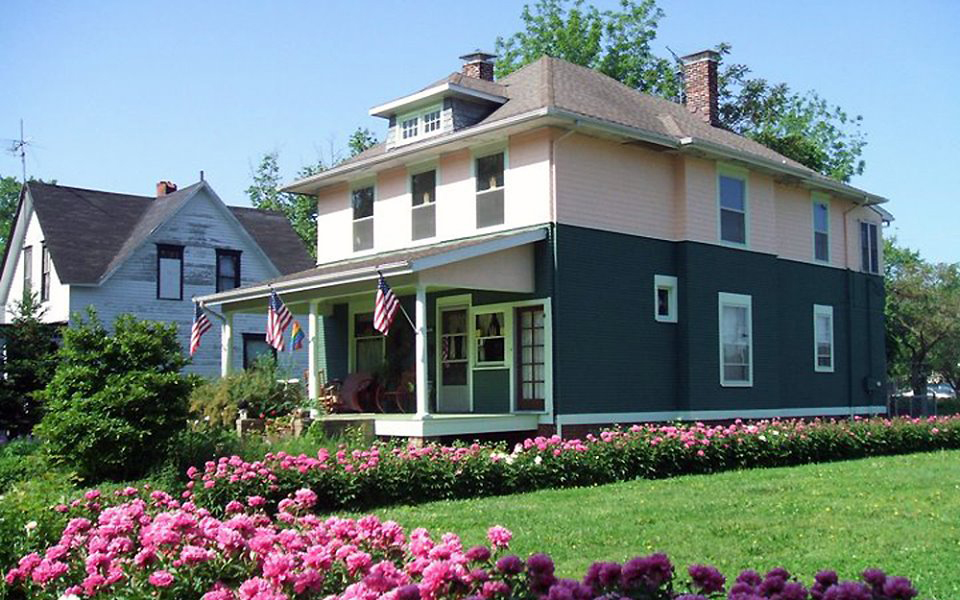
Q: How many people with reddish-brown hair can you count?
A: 0